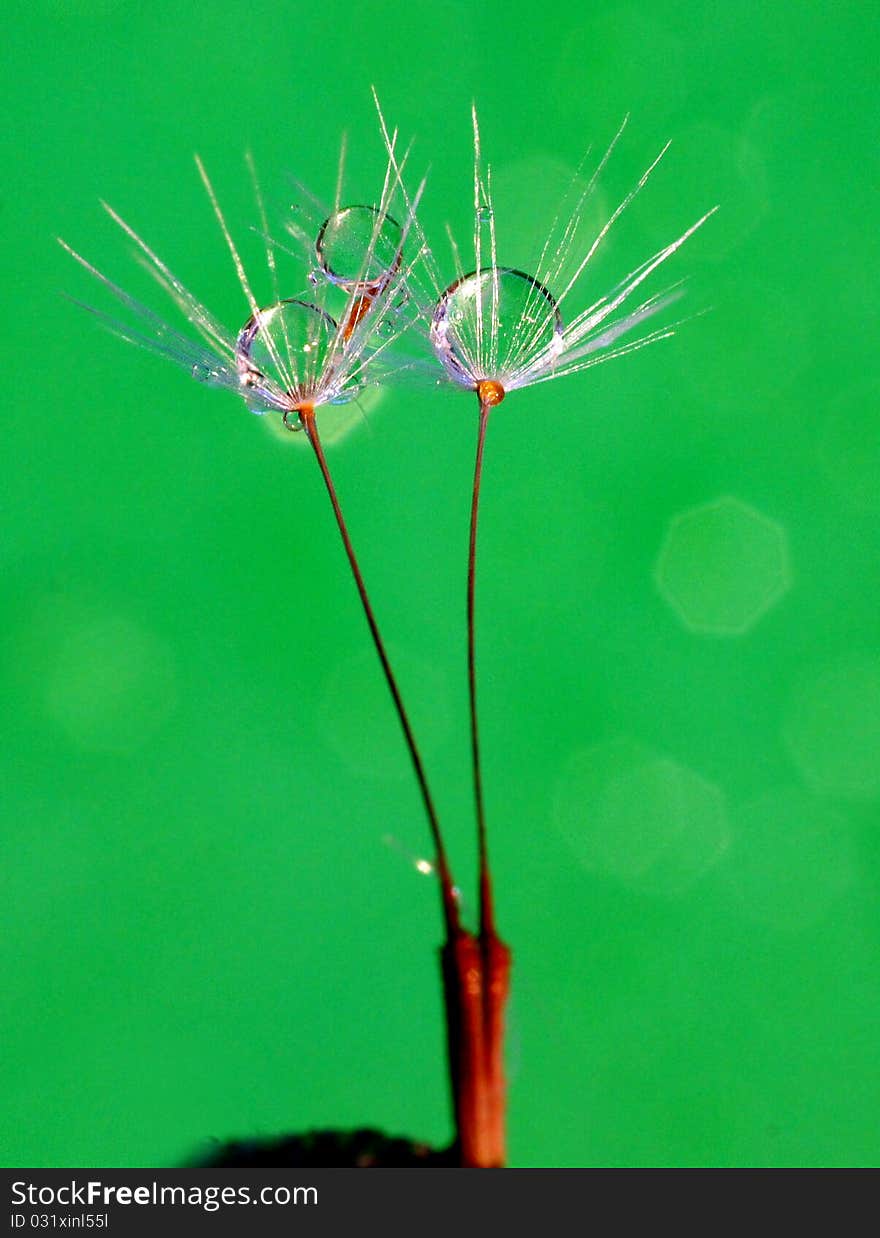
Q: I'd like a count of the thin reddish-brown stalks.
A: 2